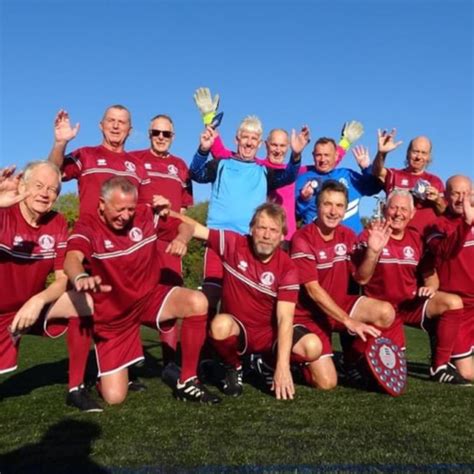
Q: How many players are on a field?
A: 12